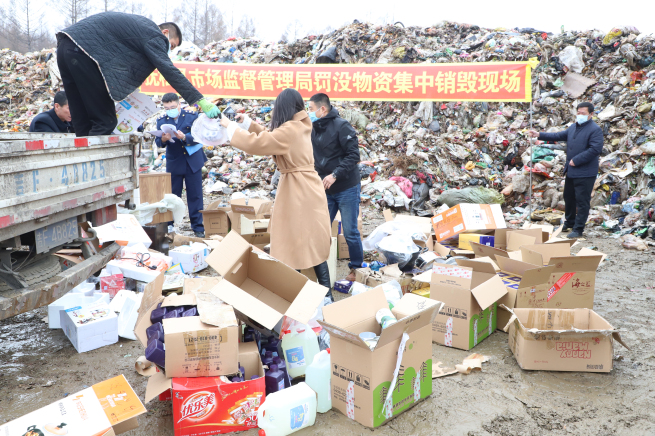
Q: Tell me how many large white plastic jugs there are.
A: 3